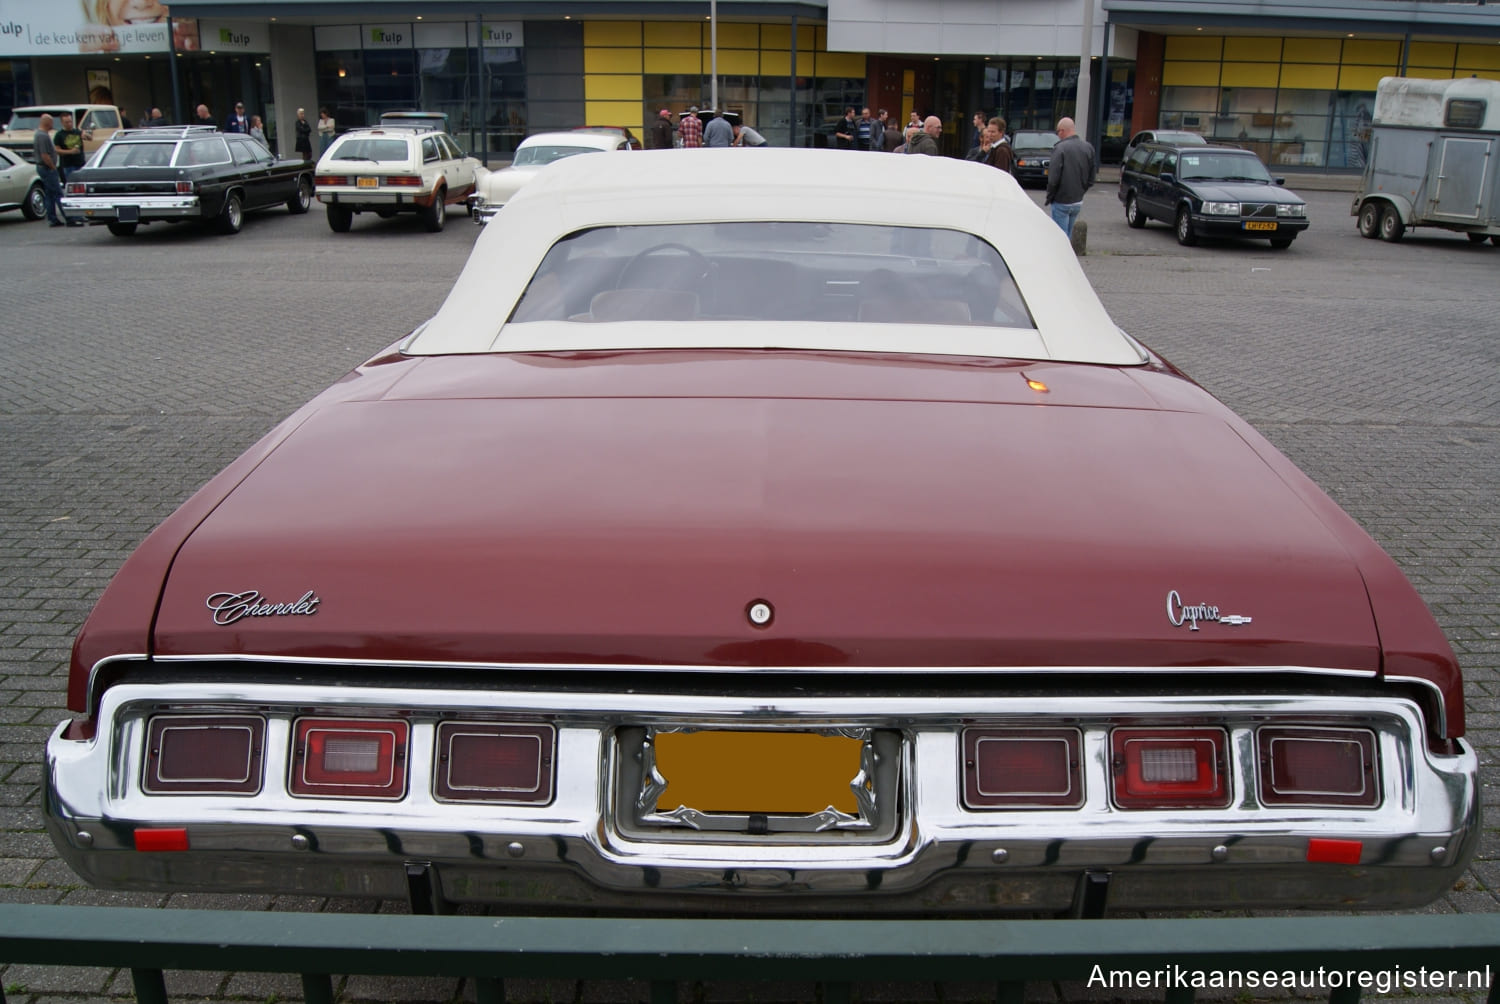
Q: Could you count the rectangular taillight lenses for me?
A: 6